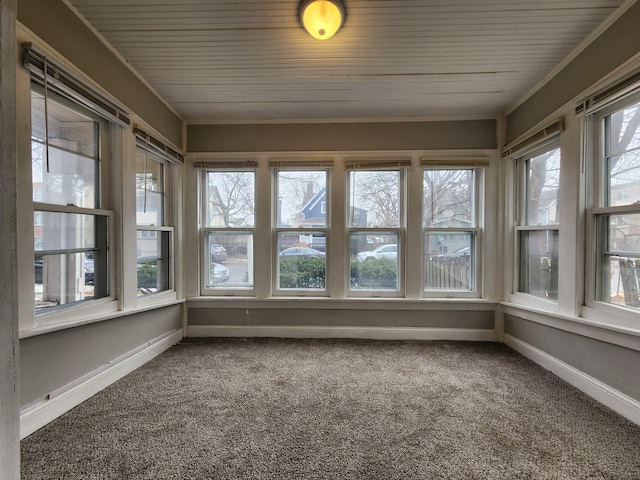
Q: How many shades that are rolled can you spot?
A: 8